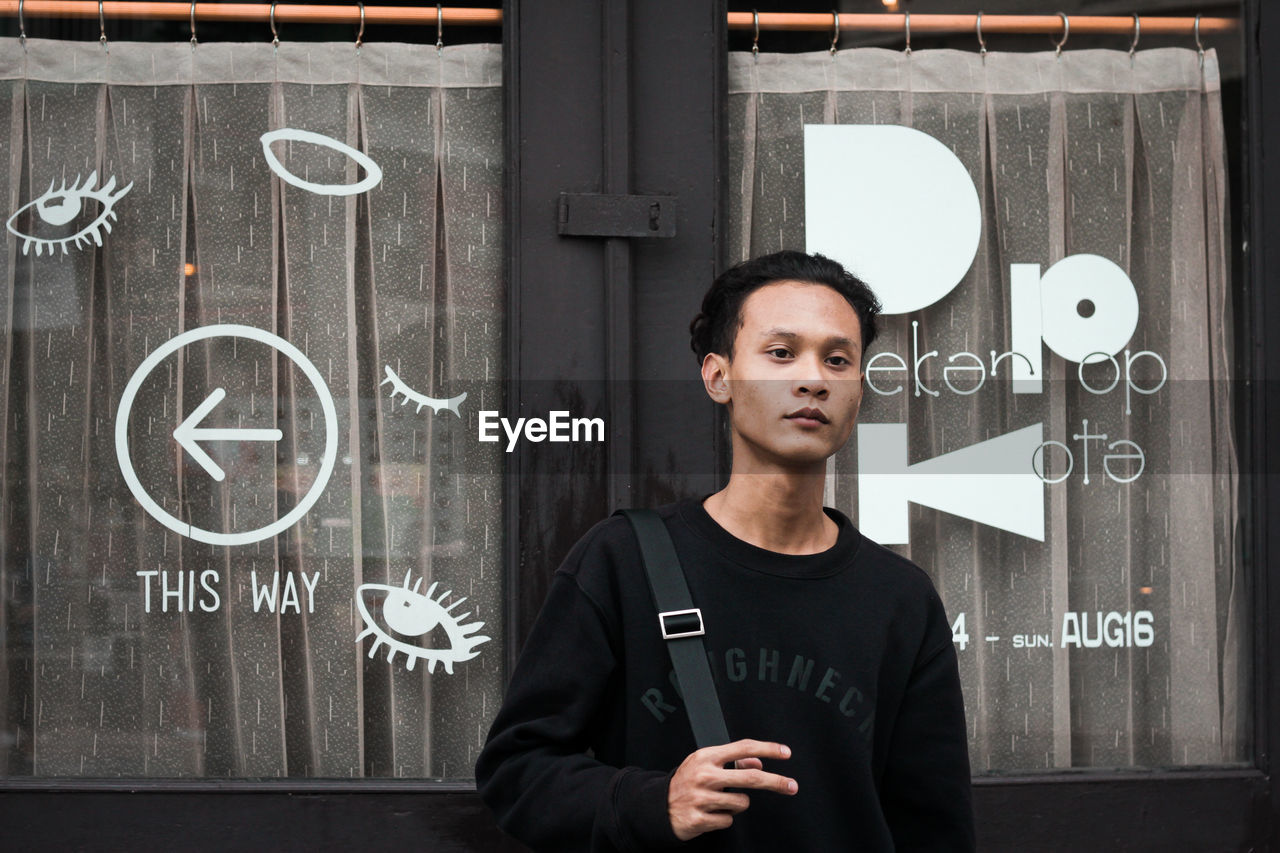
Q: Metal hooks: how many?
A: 13